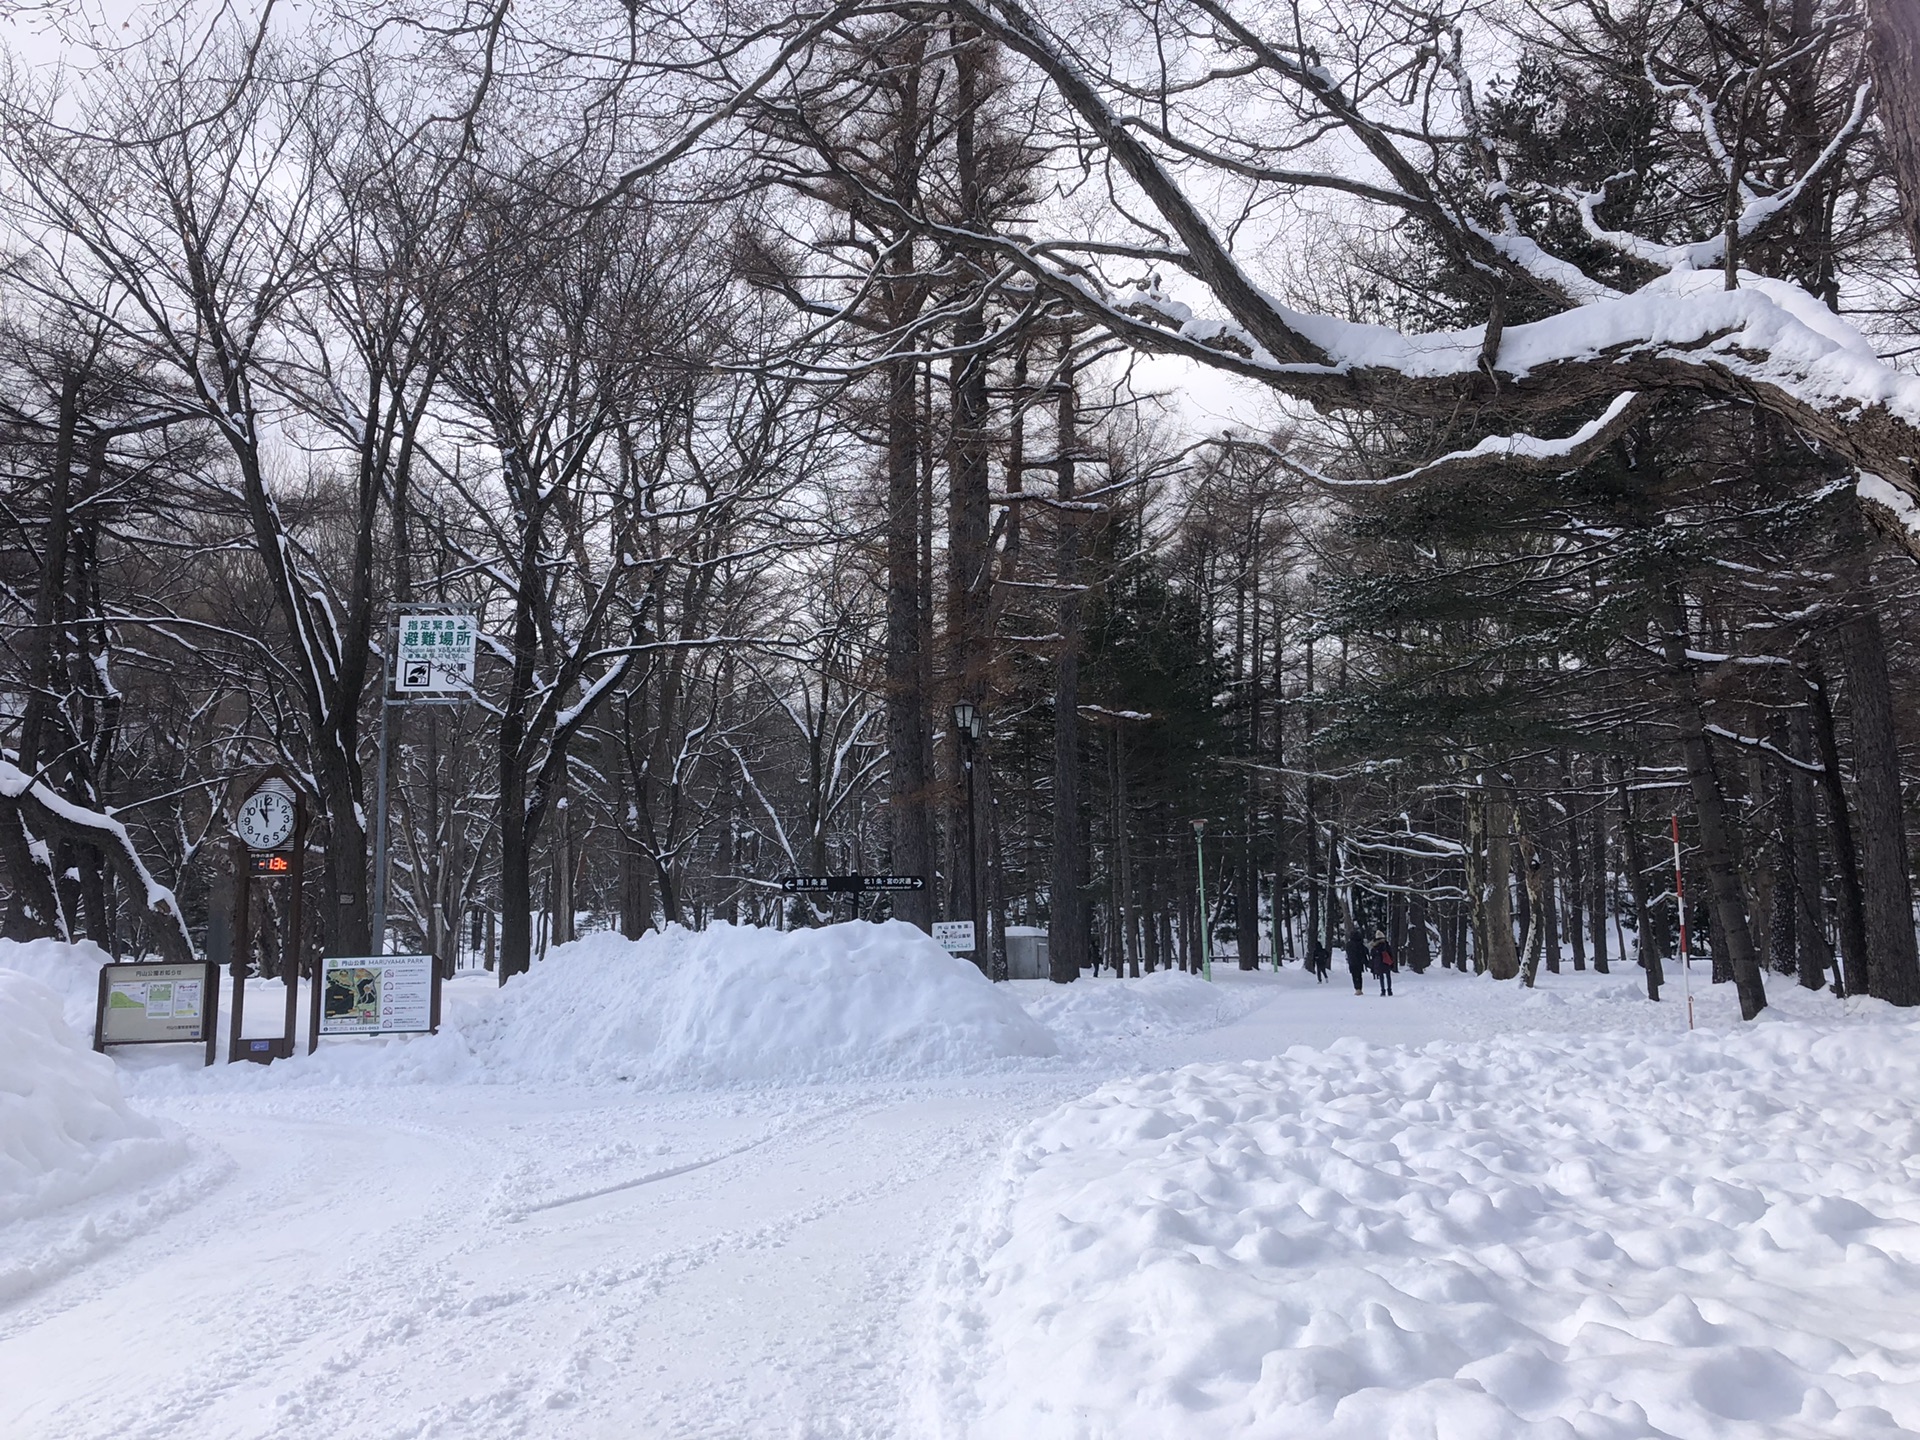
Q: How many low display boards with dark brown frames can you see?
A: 2